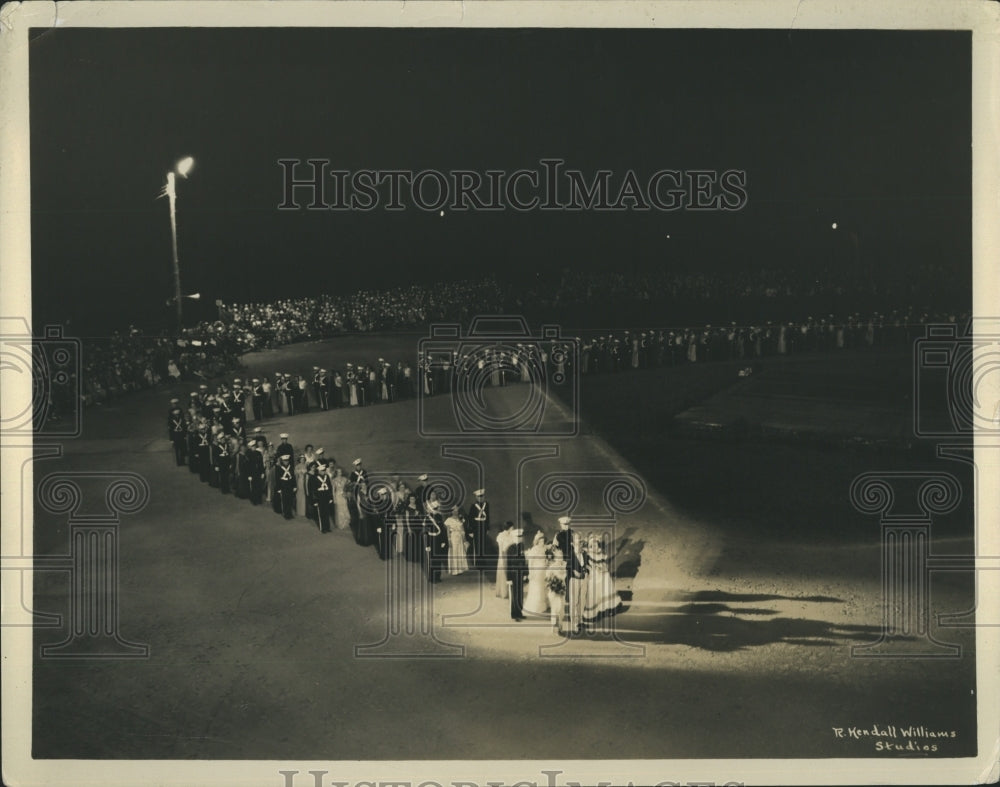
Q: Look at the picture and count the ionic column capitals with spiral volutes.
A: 4